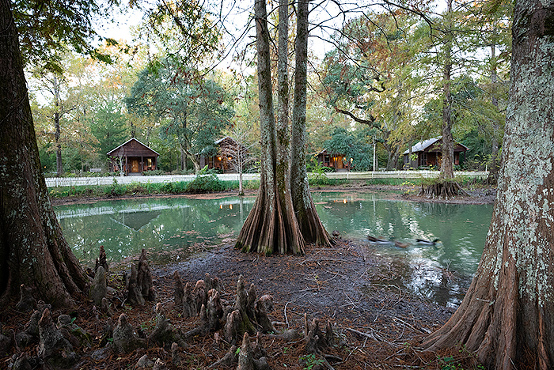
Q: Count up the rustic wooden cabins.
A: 4